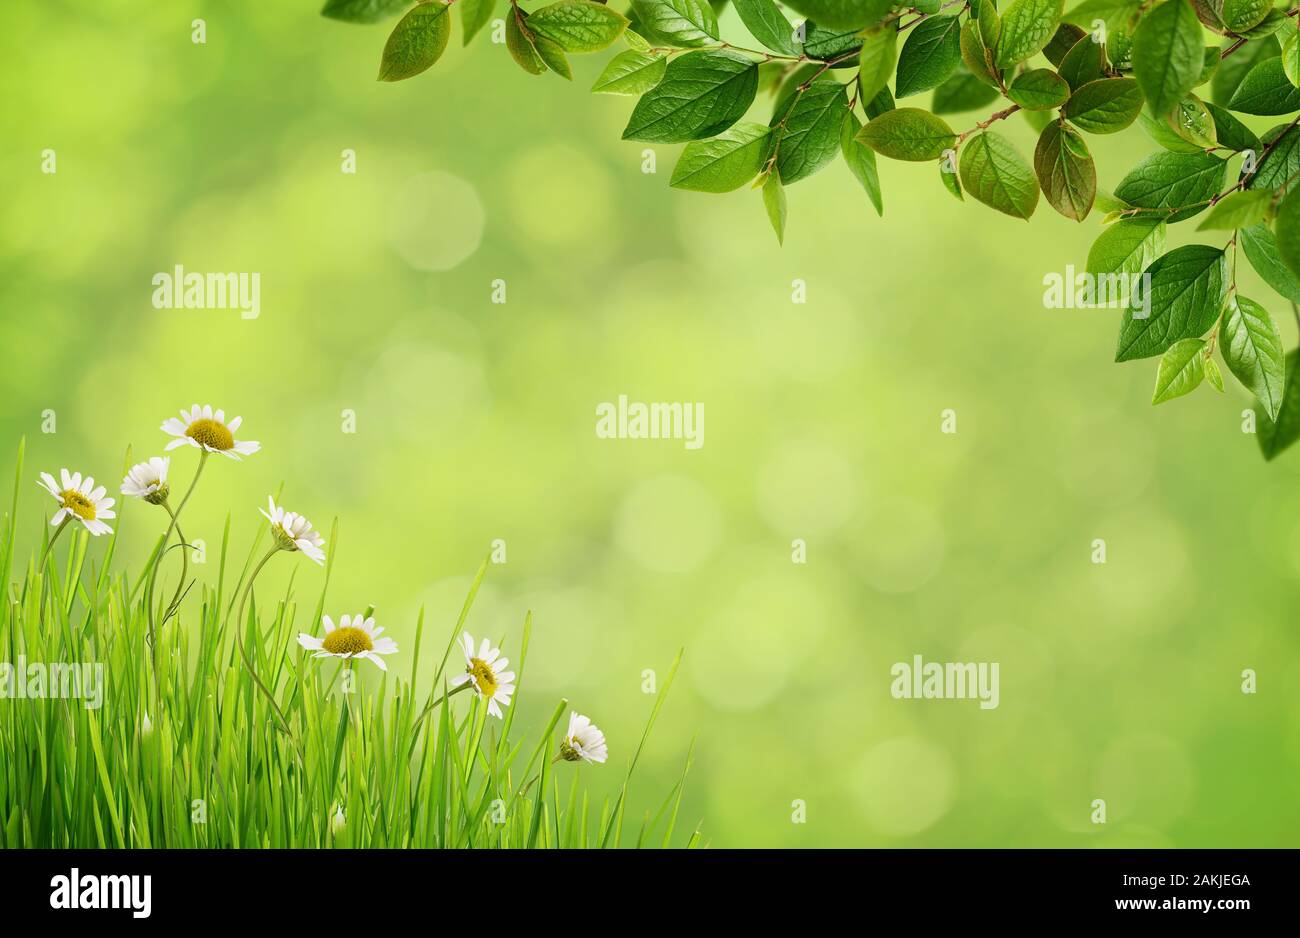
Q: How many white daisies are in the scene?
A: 7